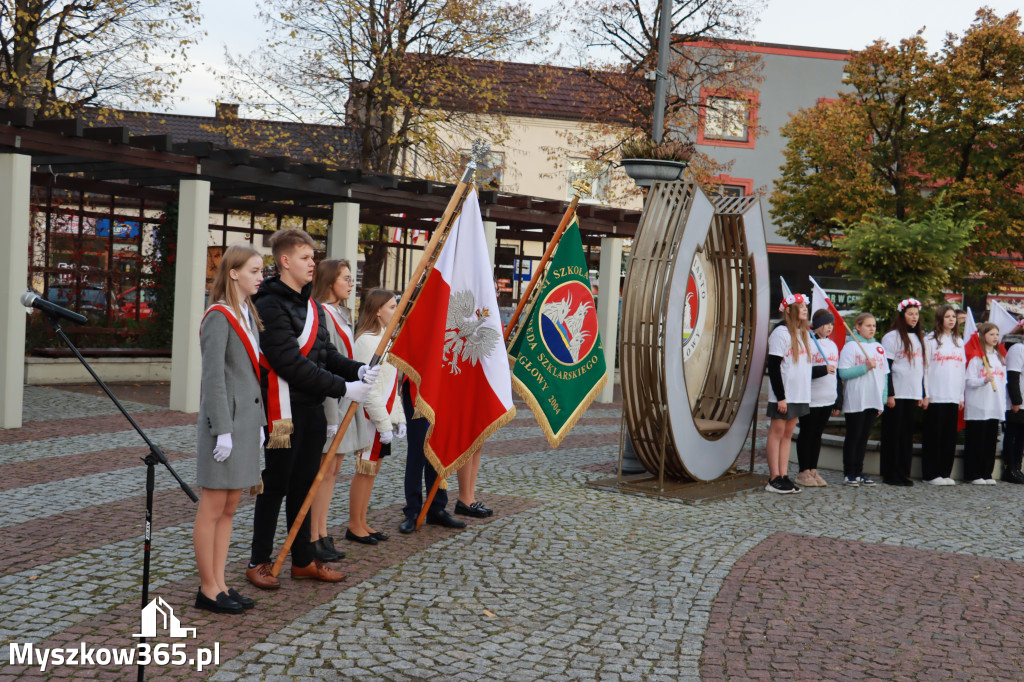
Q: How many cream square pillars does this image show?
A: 5